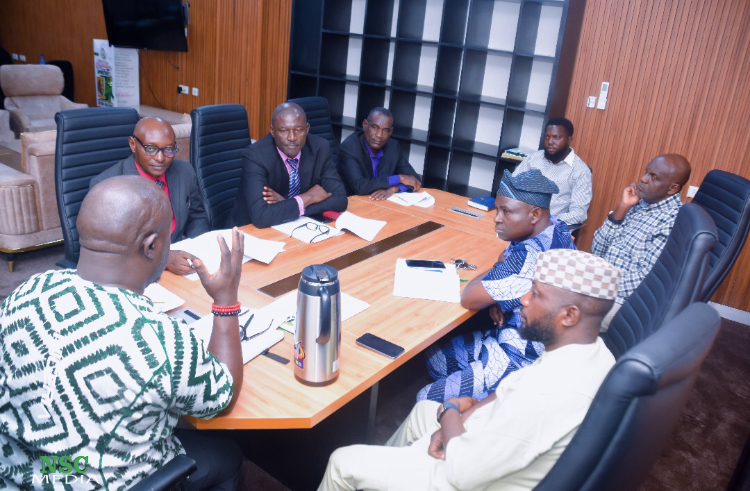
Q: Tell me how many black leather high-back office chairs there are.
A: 6